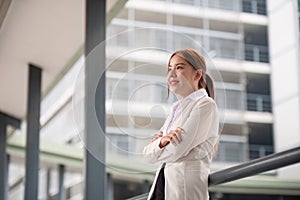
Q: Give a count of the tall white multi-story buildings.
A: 1